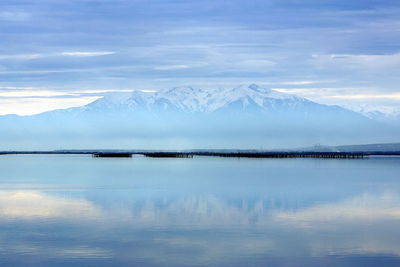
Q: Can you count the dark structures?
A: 3